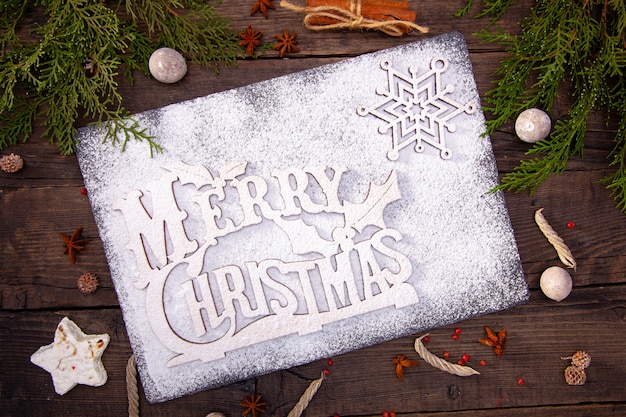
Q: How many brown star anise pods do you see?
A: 7